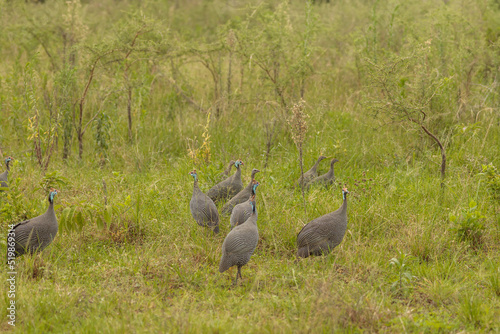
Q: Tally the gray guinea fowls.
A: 11